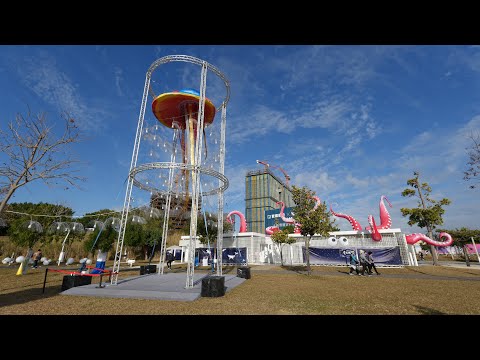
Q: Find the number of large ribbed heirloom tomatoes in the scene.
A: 0